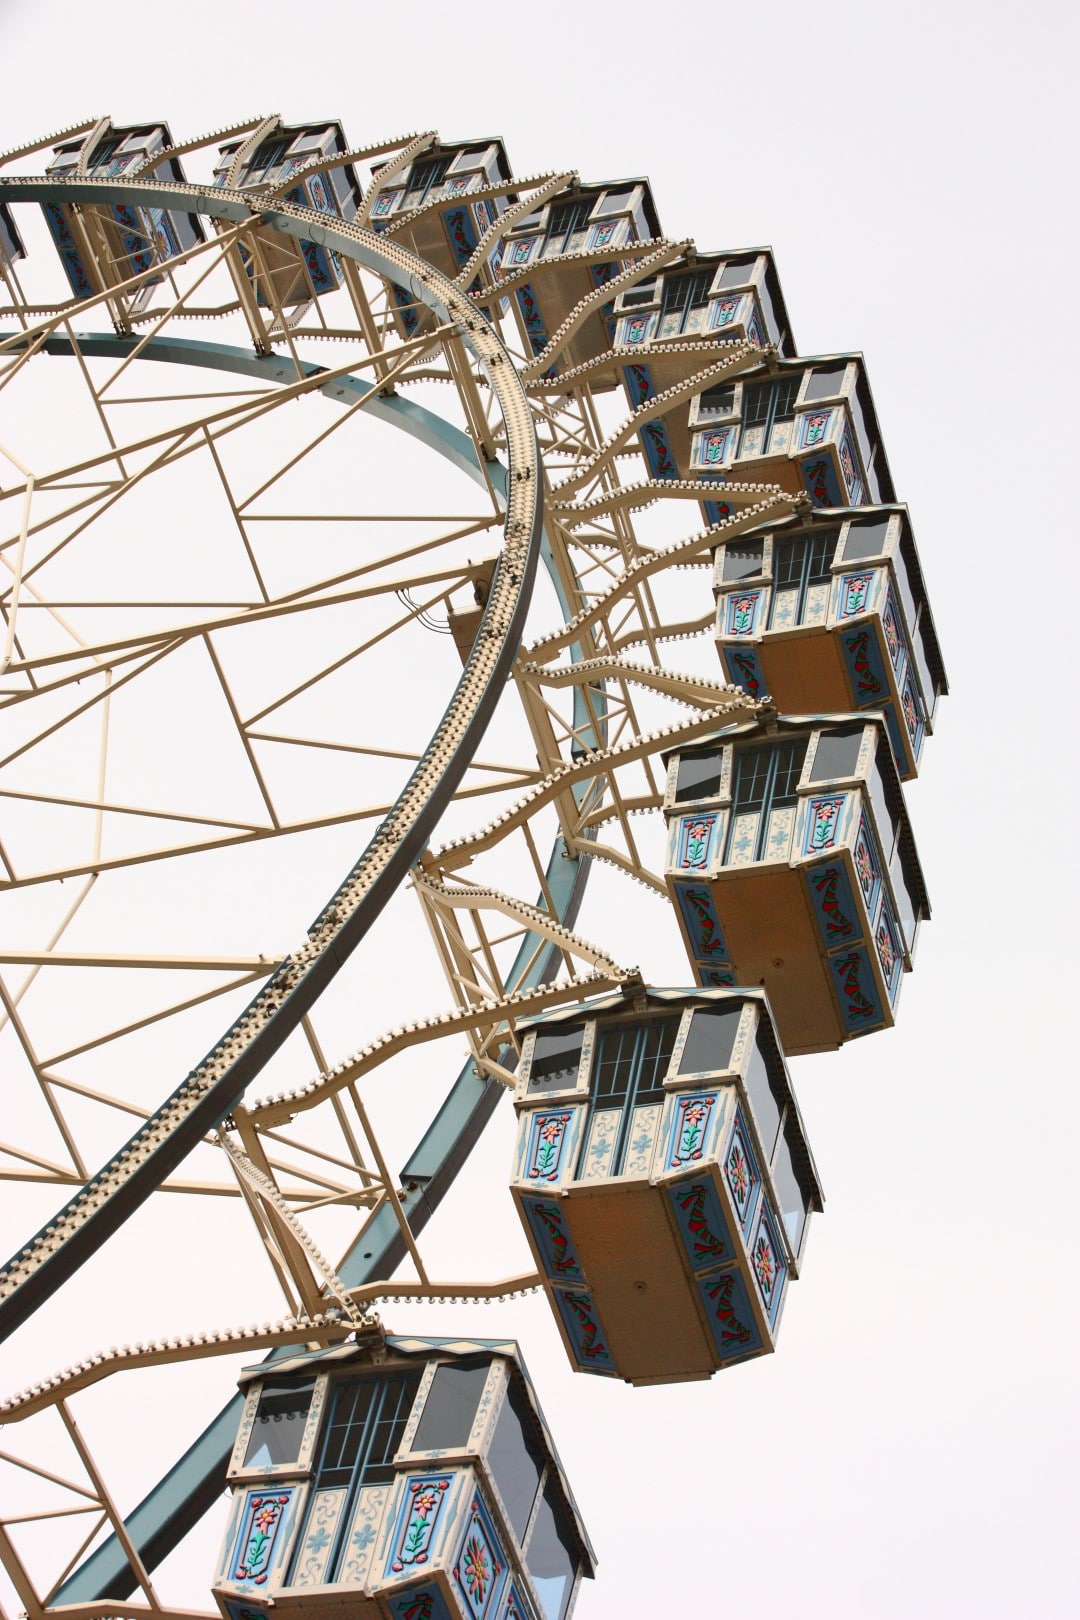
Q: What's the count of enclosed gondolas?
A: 11